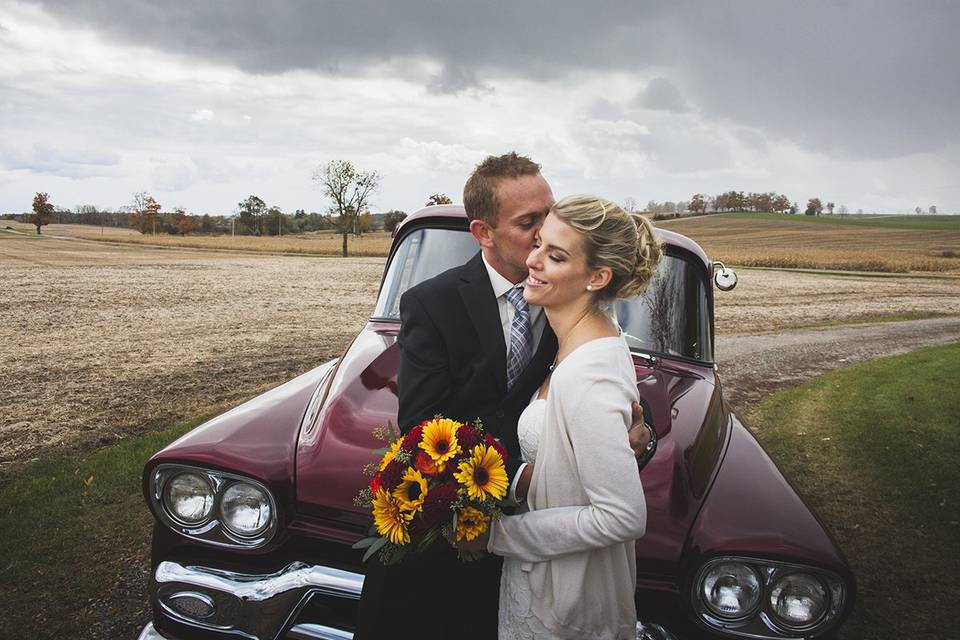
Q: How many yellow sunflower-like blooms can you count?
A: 6